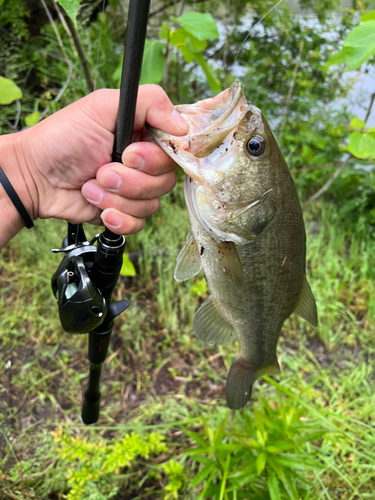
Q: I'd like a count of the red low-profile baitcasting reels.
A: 0